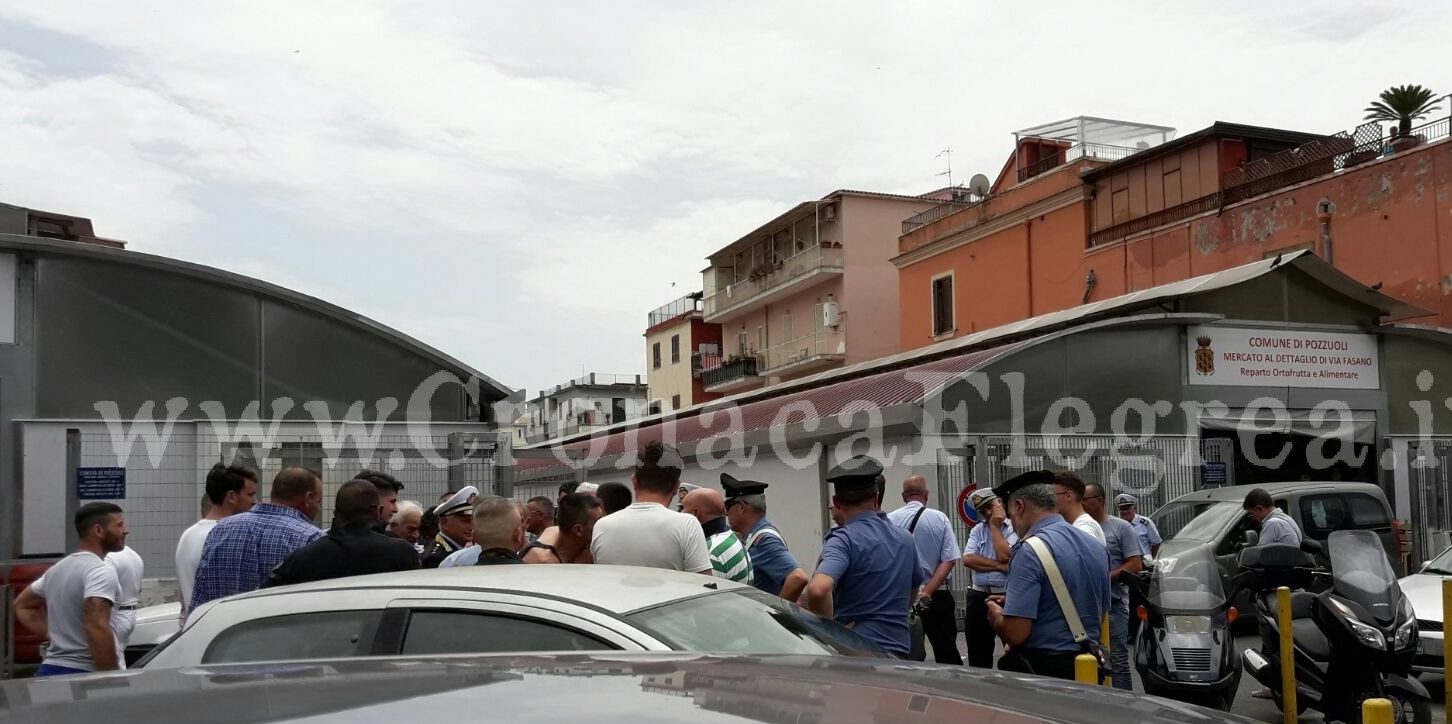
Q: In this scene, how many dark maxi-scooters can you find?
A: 2